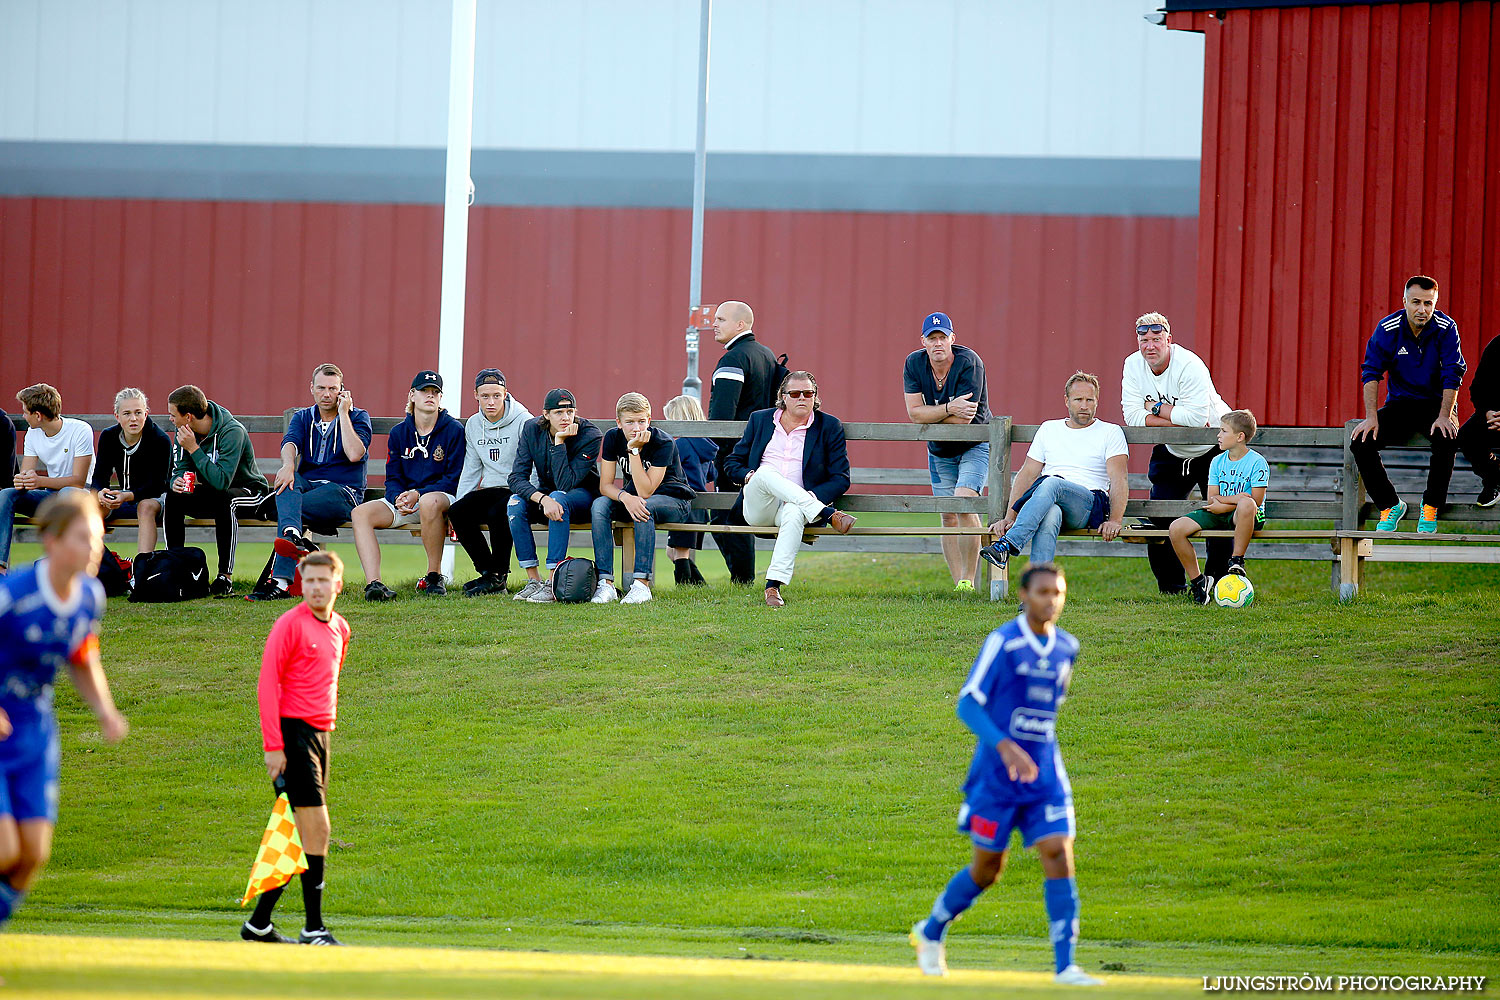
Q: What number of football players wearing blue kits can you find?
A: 2